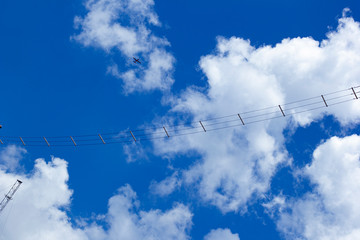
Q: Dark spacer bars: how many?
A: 12